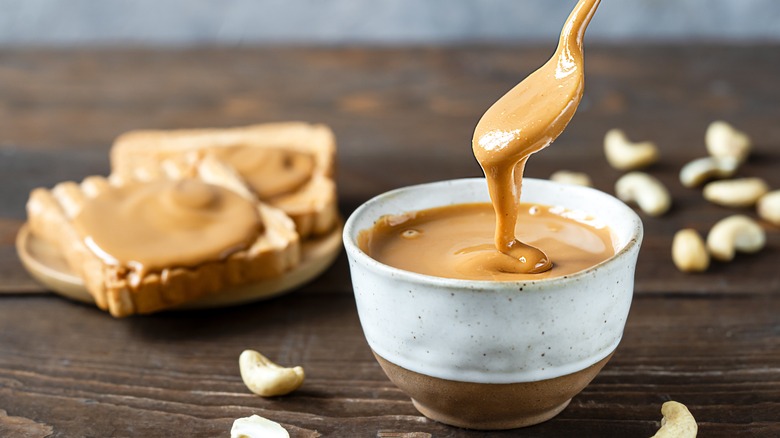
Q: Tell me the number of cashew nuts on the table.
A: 12